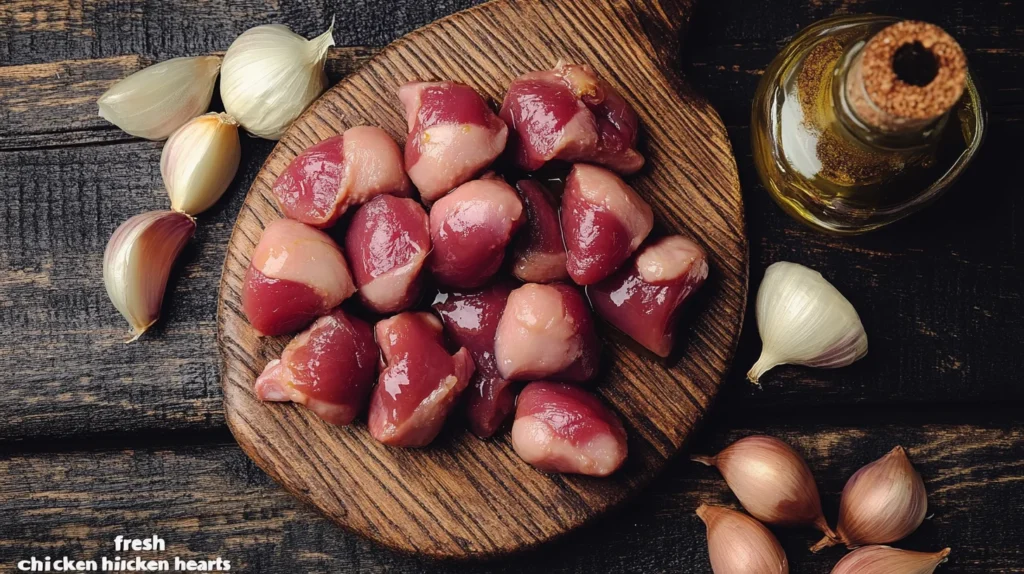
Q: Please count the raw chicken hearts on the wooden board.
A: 14